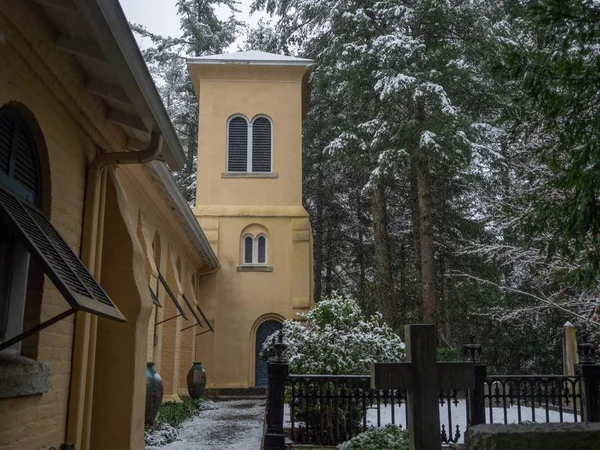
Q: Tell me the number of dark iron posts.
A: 3